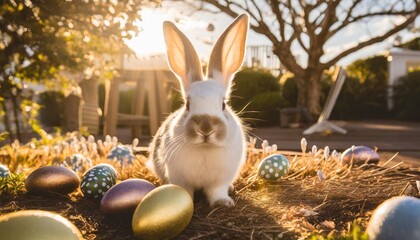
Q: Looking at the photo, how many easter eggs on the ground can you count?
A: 11